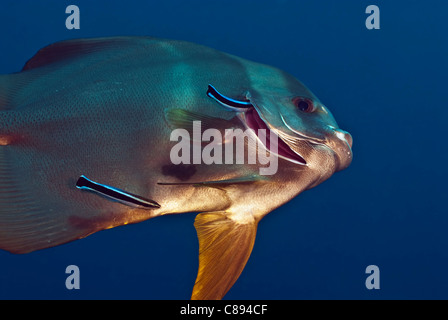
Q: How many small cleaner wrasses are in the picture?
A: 2